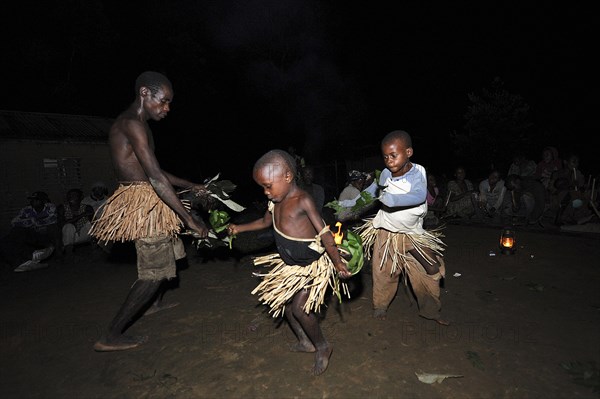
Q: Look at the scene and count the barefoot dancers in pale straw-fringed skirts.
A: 3